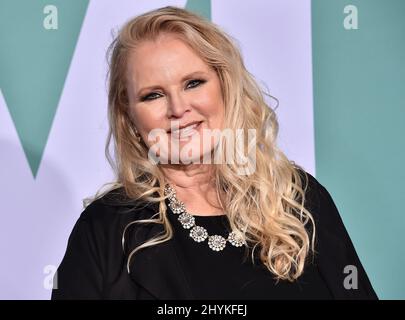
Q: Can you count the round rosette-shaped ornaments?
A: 6